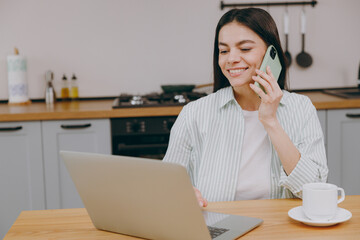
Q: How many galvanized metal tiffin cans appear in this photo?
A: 0